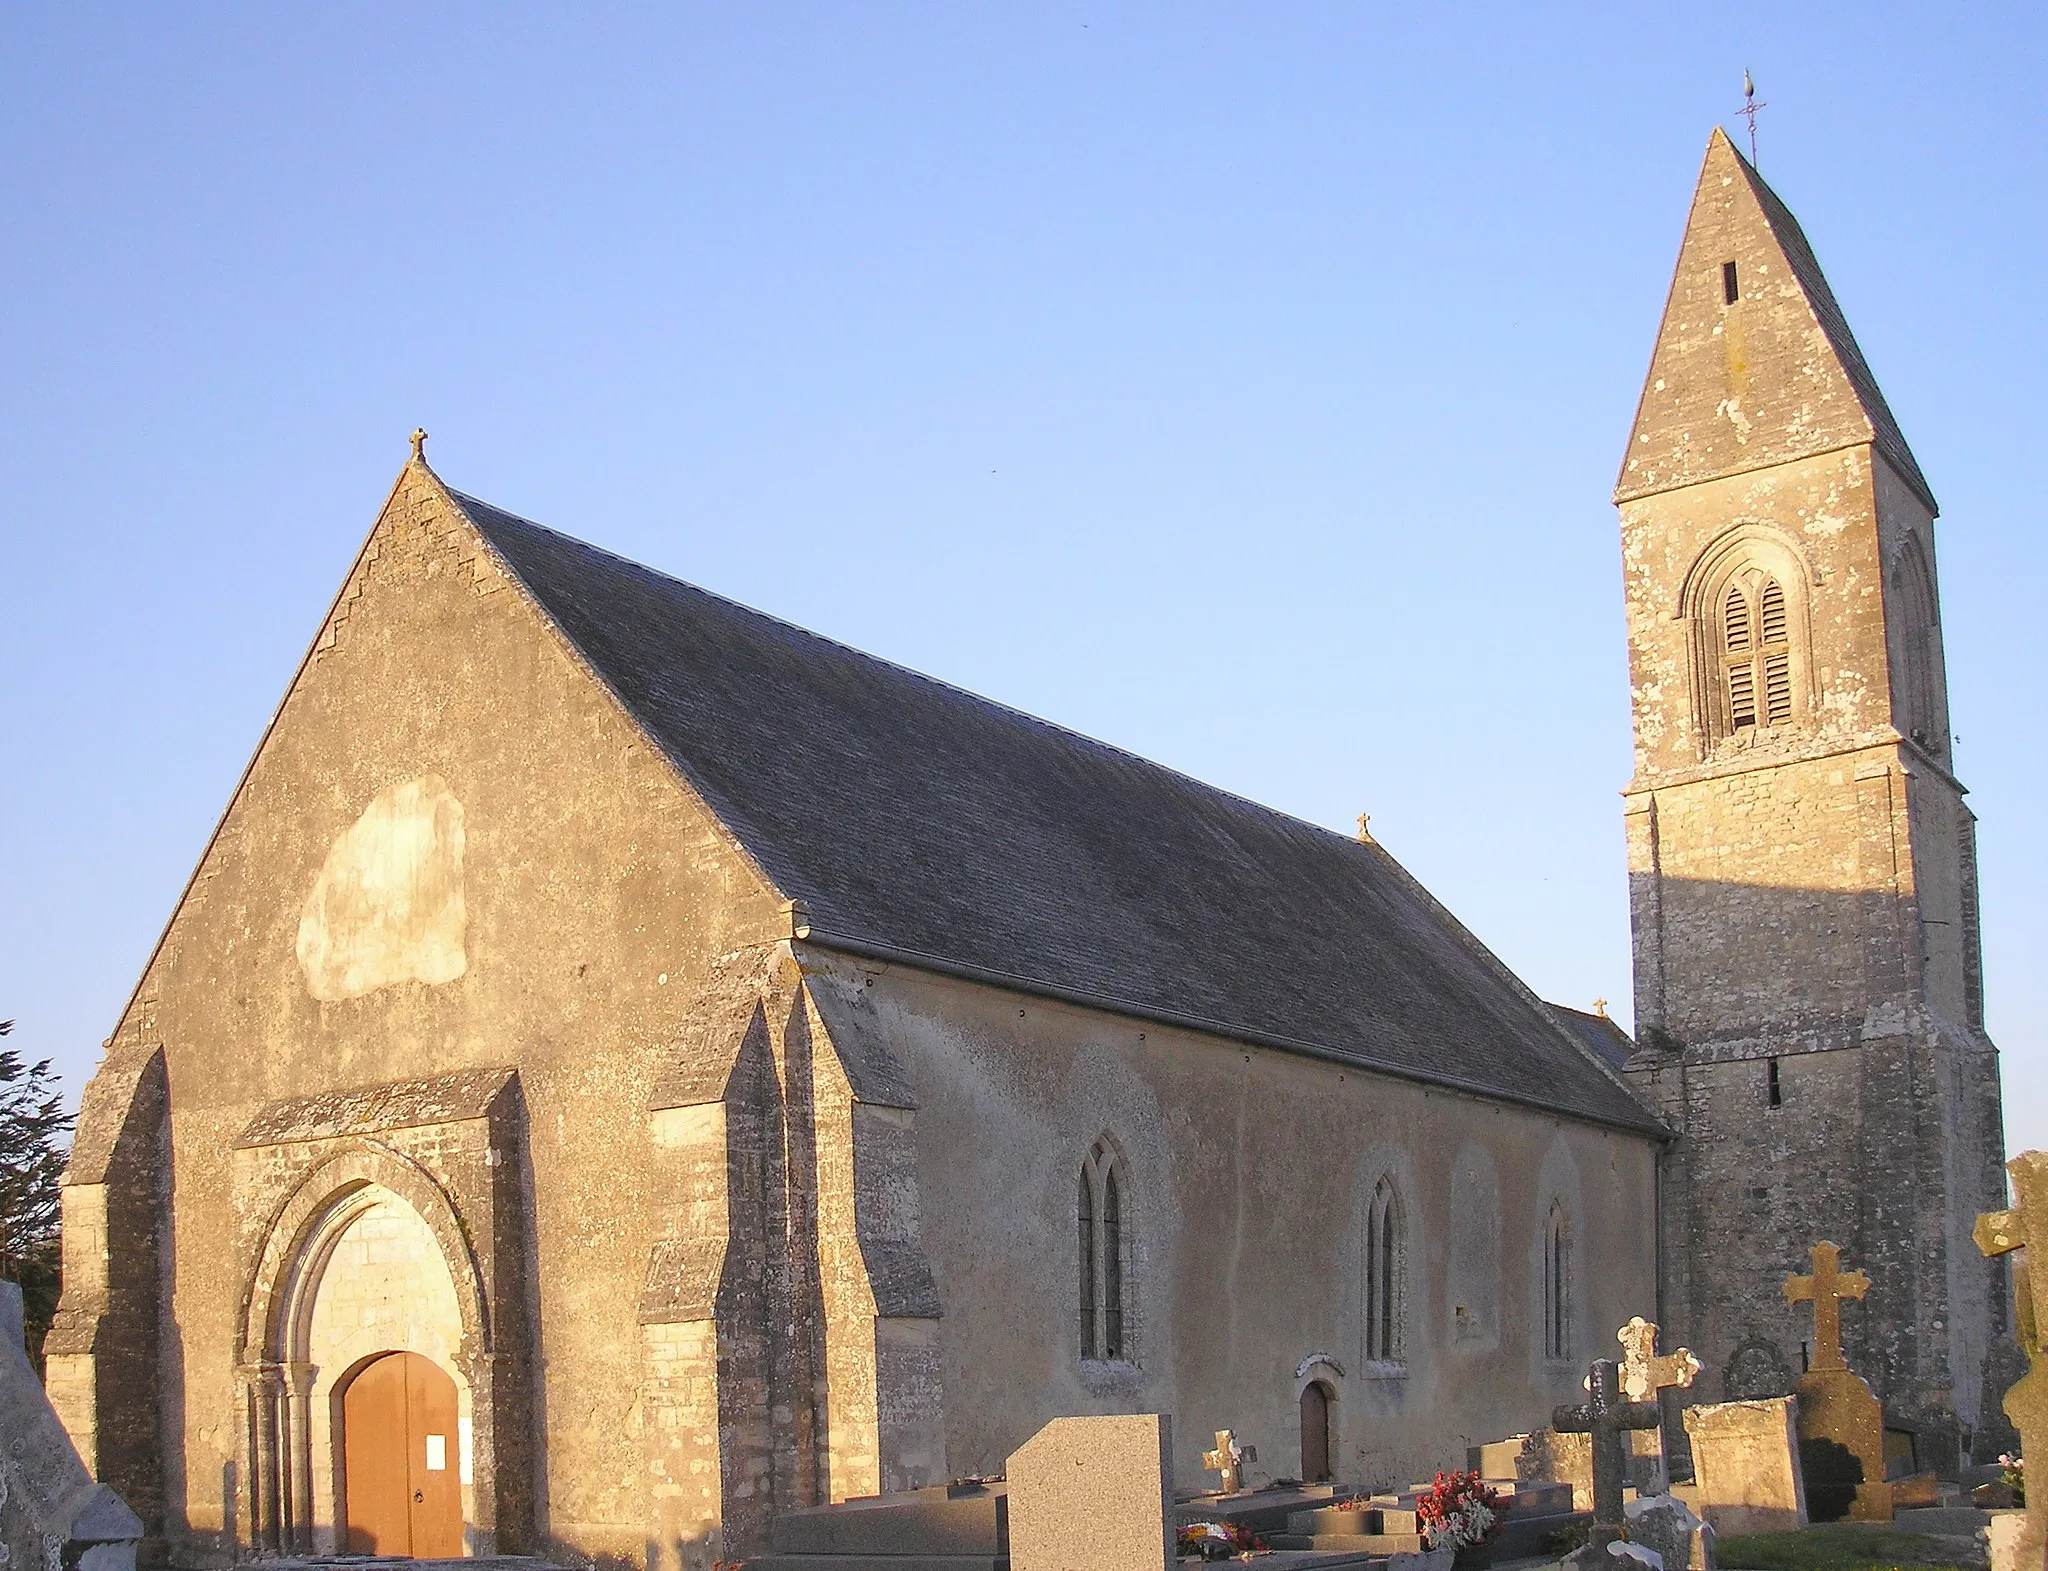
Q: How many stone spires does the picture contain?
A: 1